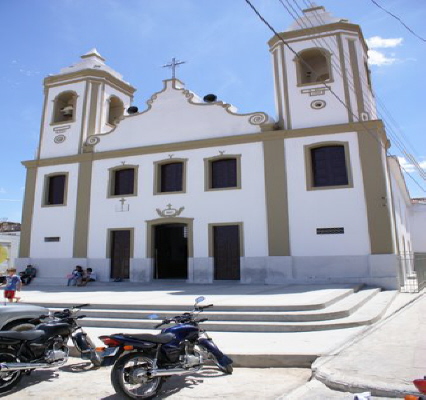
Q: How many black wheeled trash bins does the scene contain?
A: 0